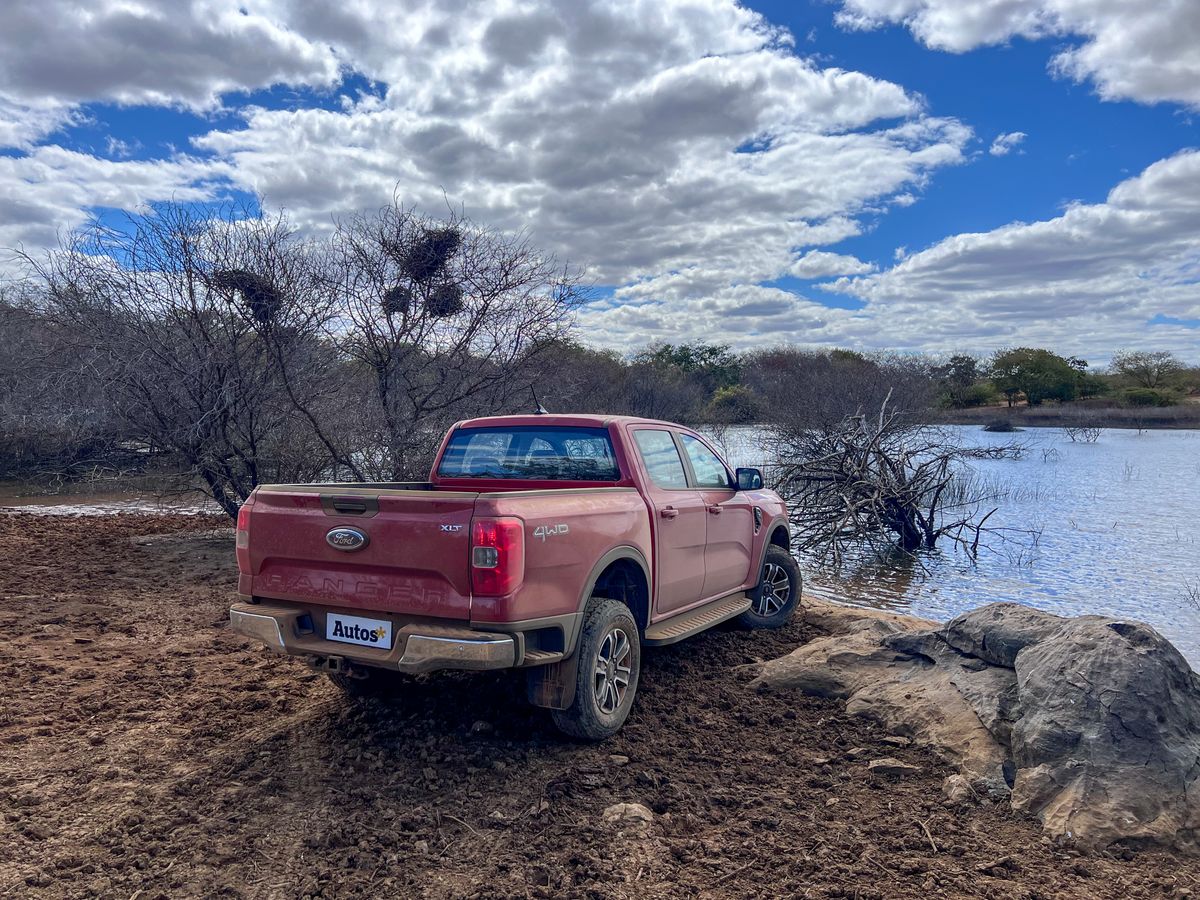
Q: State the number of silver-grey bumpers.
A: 1